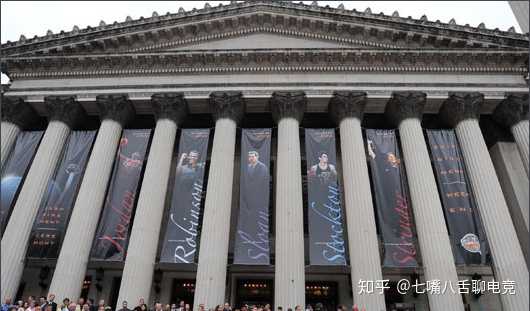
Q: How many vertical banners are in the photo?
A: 8